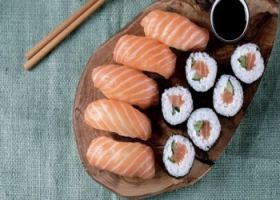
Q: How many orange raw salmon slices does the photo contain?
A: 5